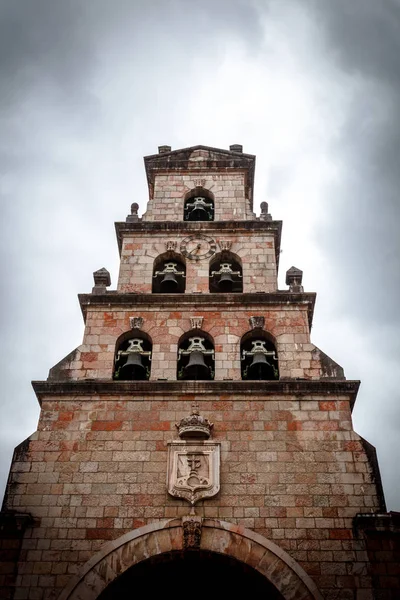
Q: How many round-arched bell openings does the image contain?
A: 6